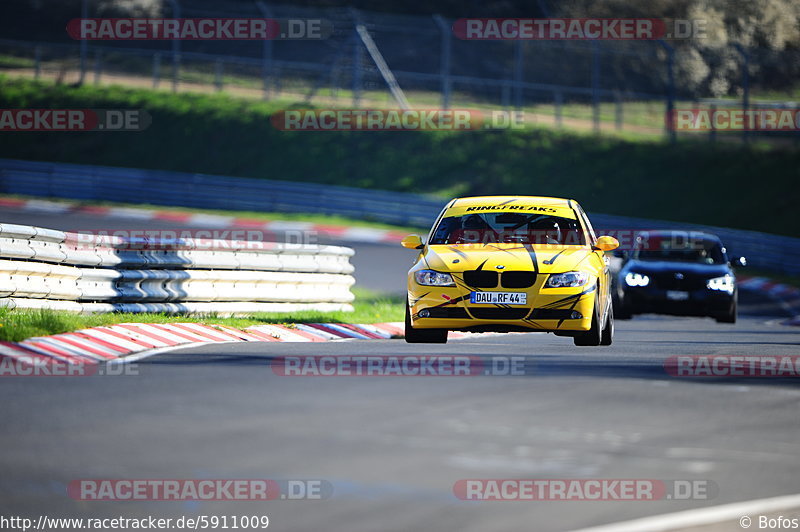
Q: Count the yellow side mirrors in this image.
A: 2